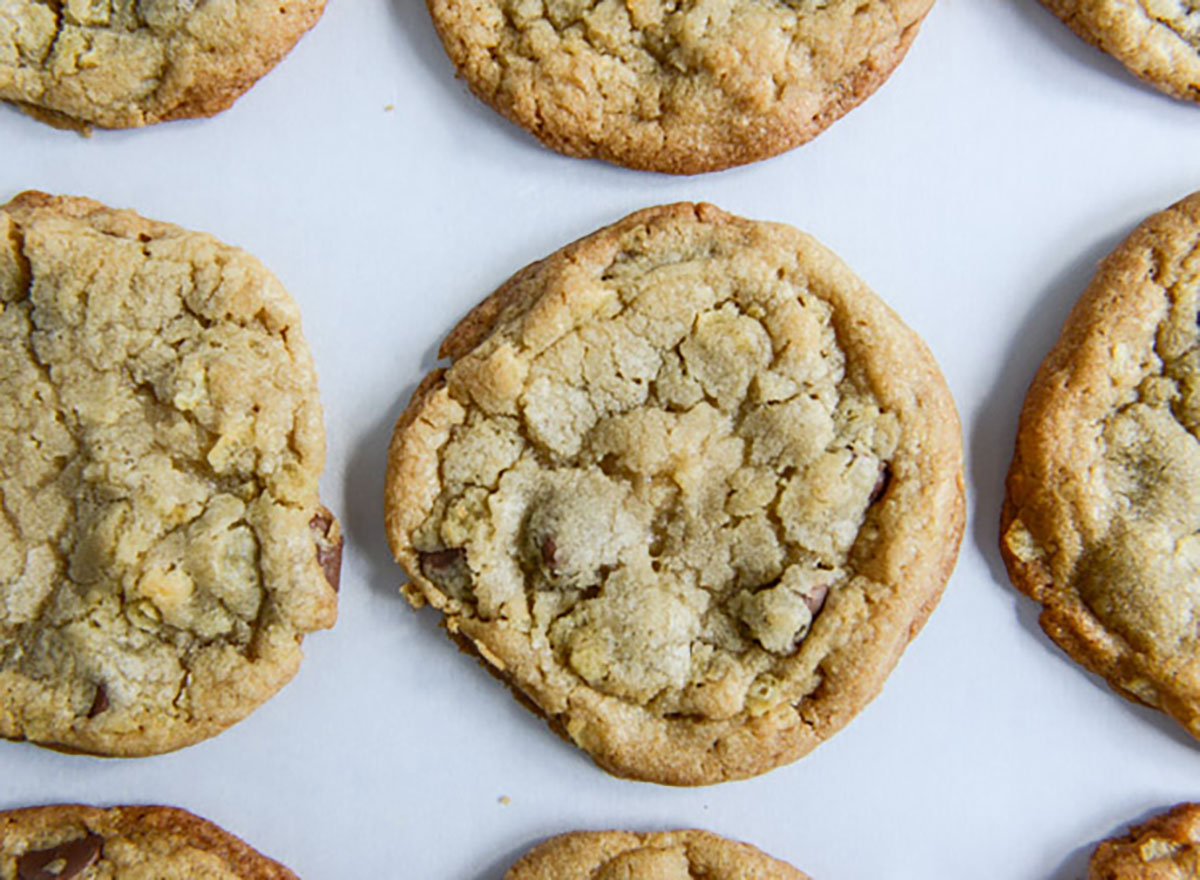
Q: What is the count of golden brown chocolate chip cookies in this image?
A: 9